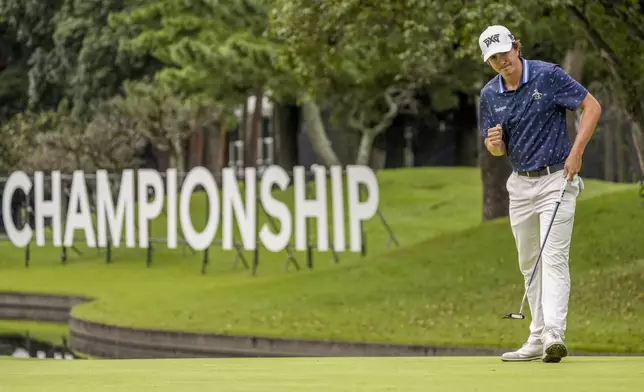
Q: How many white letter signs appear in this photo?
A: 12